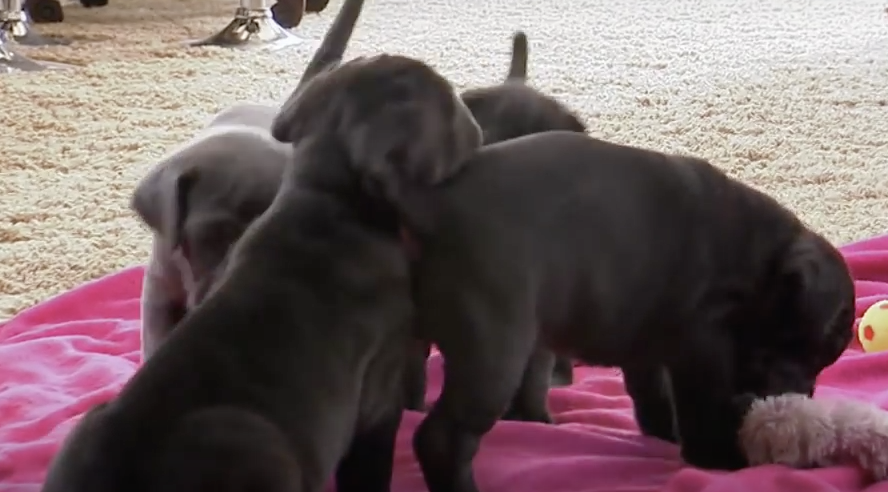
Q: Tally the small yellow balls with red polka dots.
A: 1